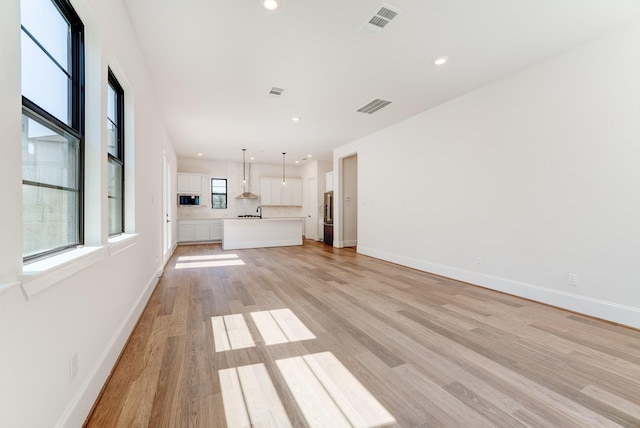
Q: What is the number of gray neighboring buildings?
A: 1